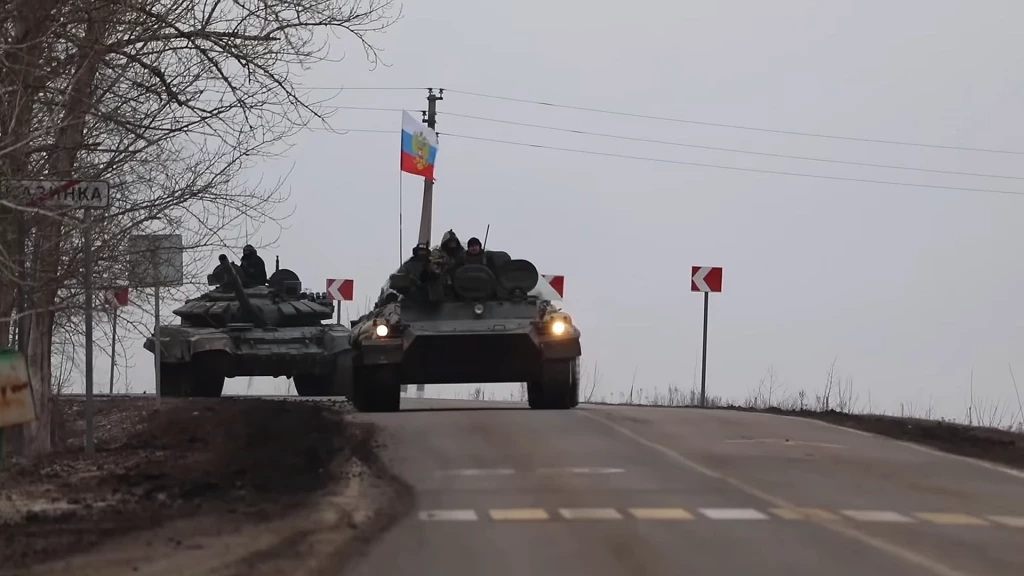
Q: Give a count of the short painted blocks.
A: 9